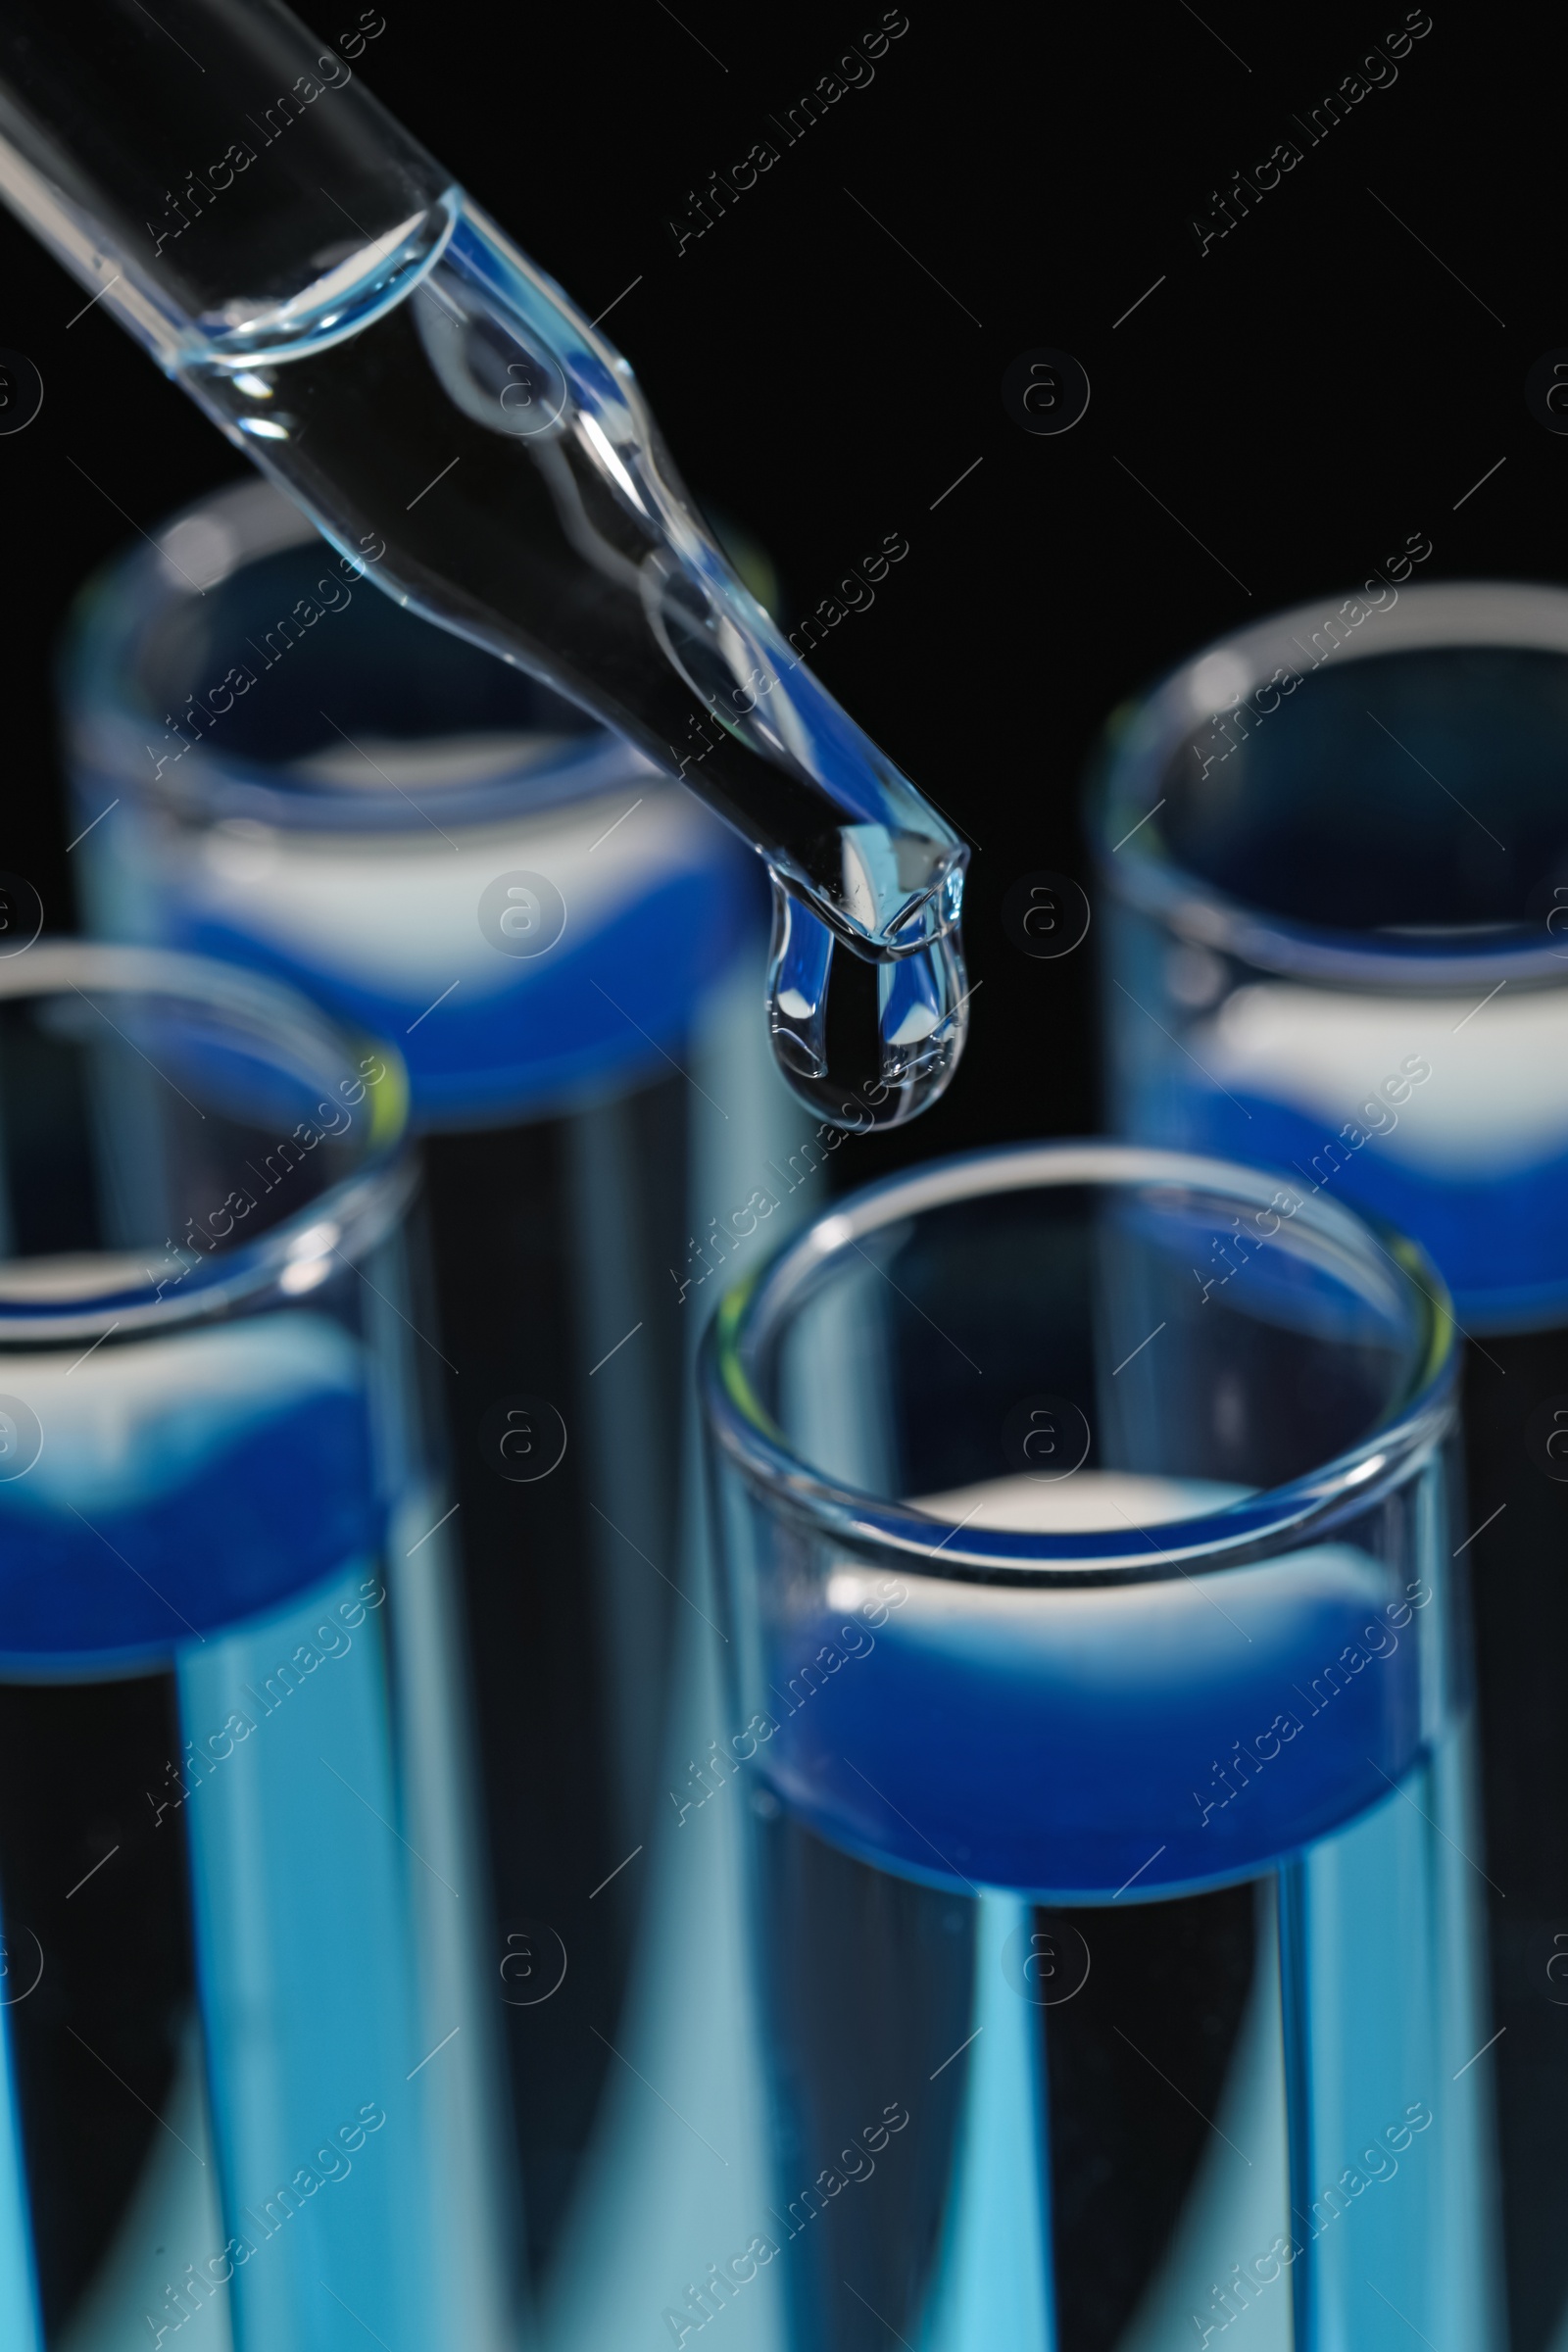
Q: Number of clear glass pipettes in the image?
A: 1